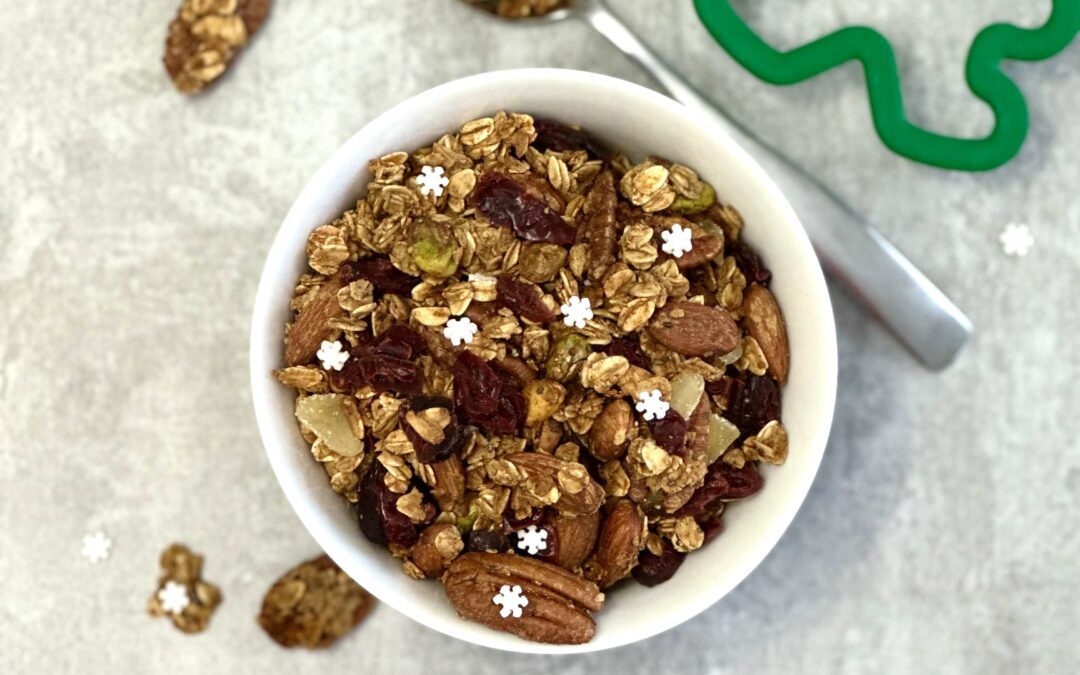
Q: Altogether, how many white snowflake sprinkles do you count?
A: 11